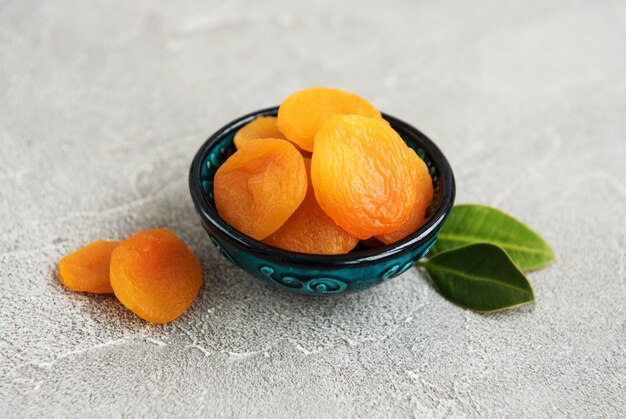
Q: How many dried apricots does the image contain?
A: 8